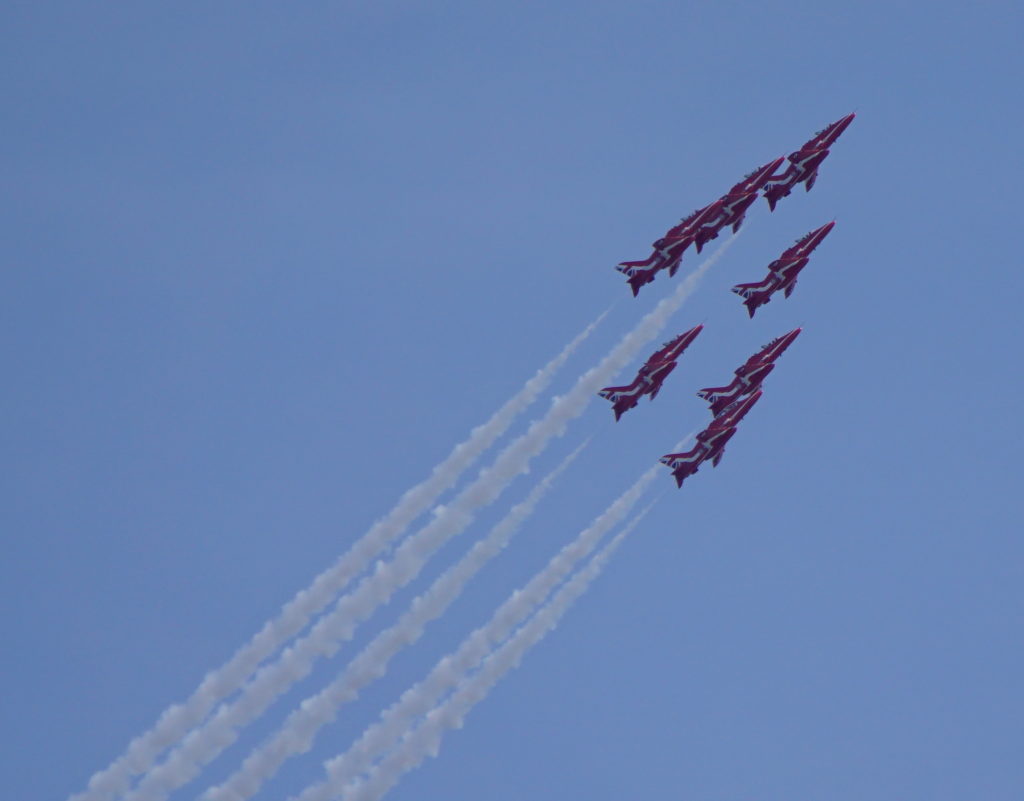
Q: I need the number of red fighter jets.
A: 7